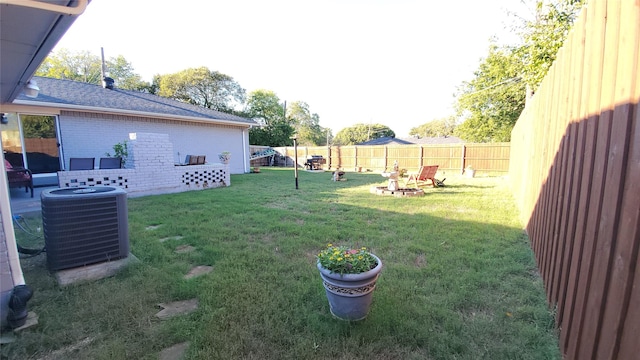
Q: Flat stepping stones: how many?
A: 6